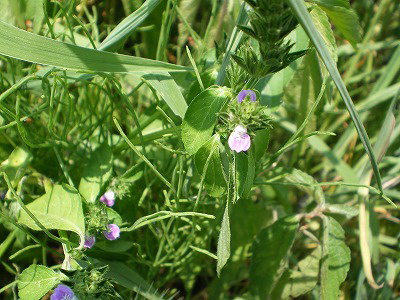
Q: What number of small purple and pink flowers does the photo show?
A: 6